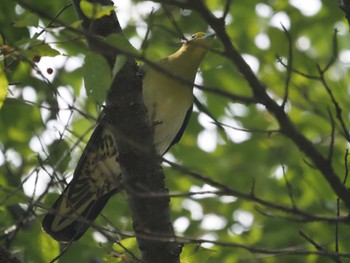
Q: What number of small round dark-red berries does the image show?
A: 2